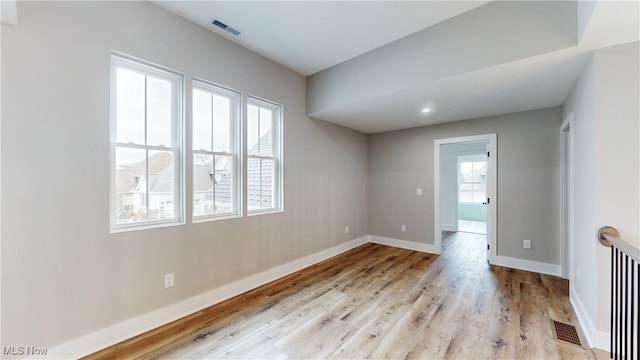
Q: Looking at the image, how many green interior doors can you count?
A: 0